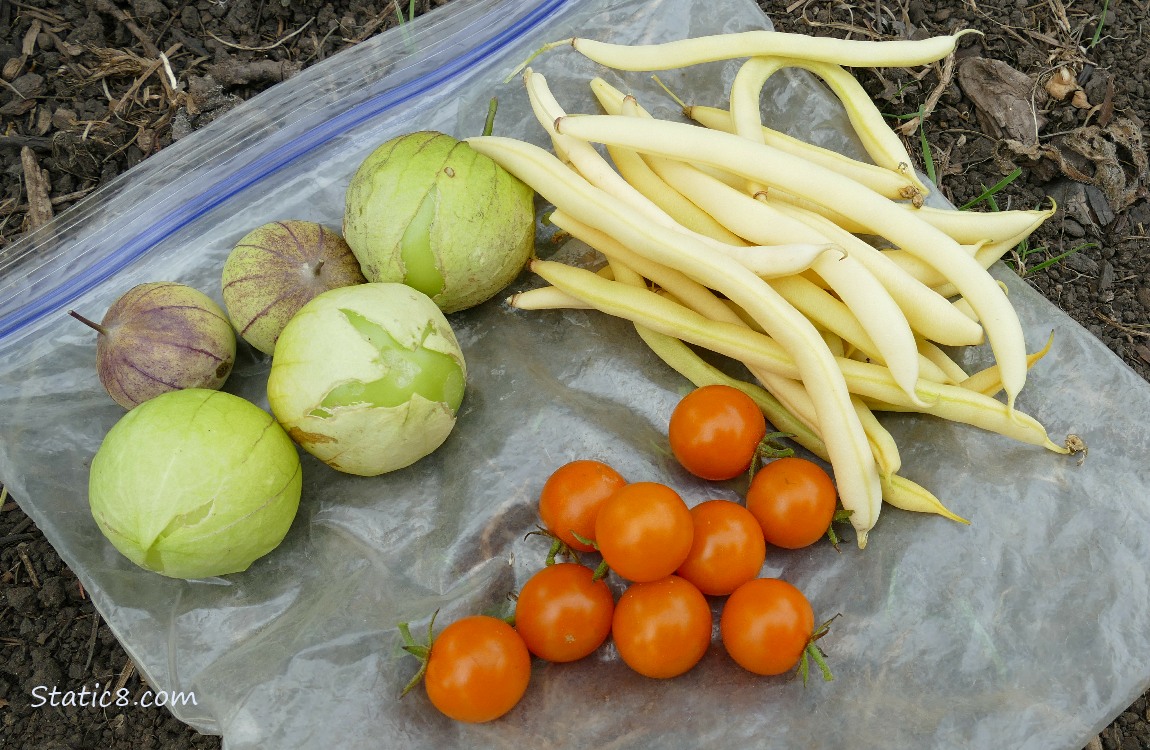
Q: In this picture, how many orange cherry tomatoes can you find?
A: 9